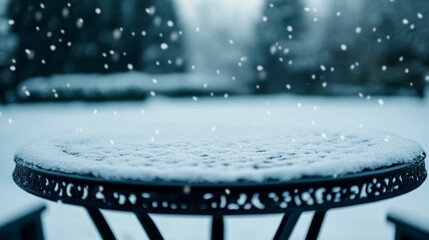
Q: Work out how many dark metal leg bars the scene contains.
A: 5